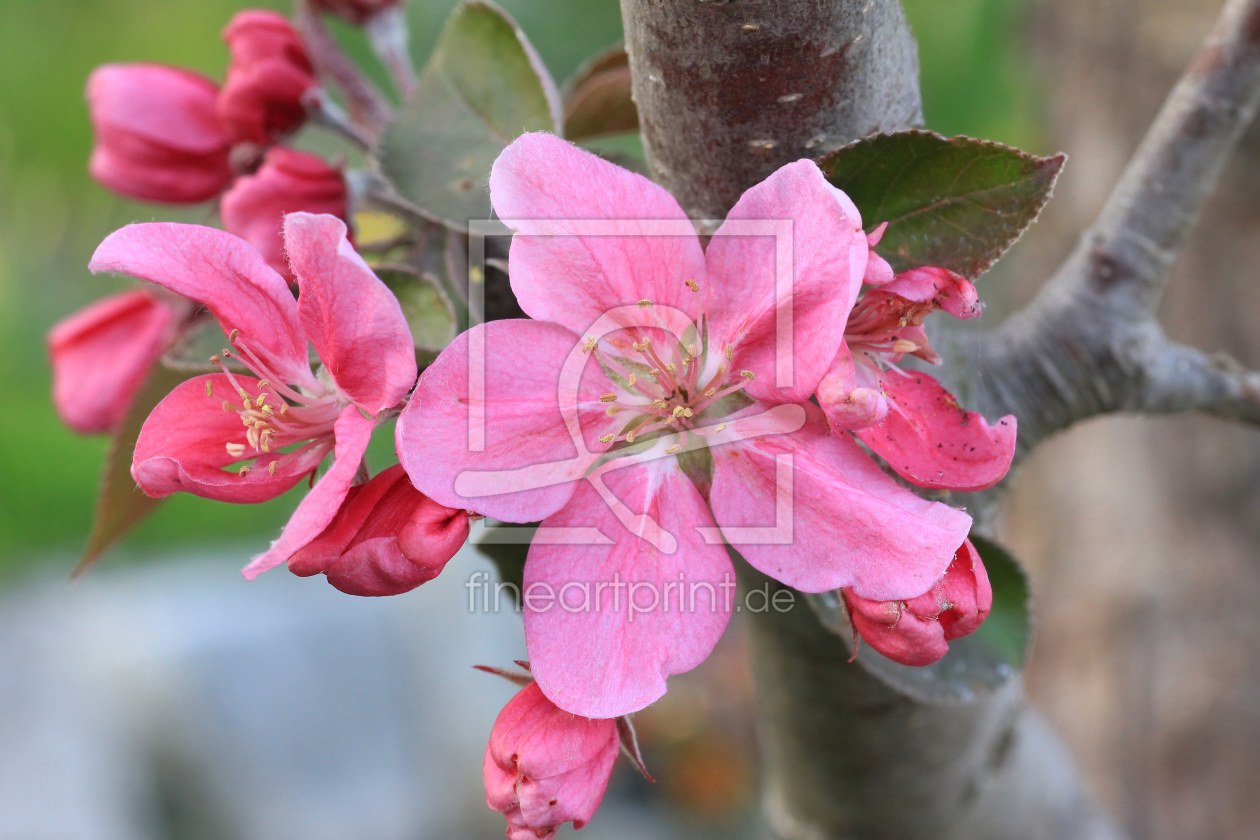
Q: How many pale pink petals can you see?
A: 5